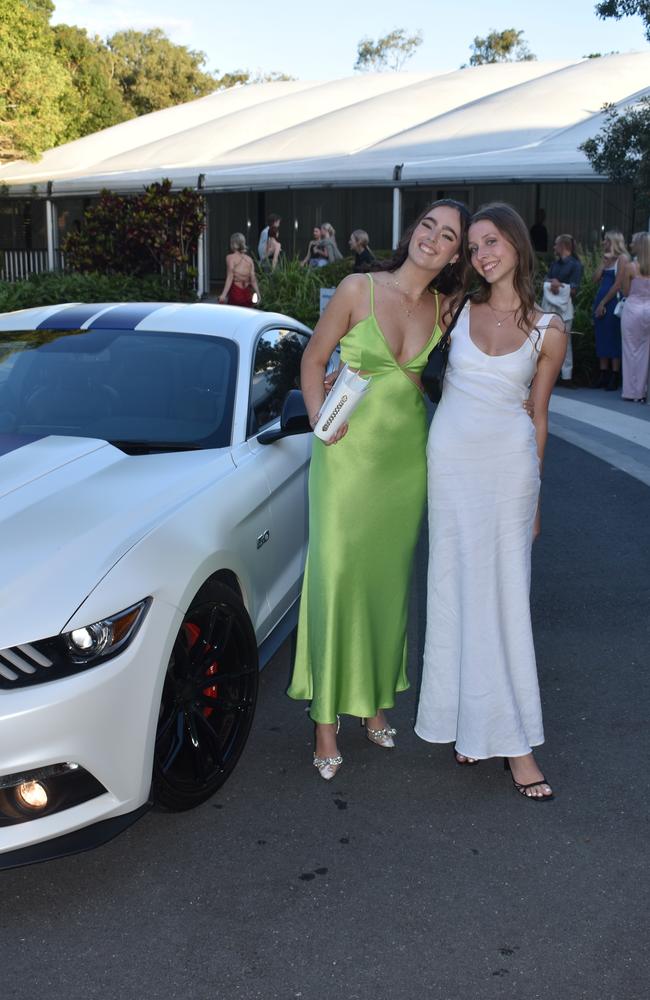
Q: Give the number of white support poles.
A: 3